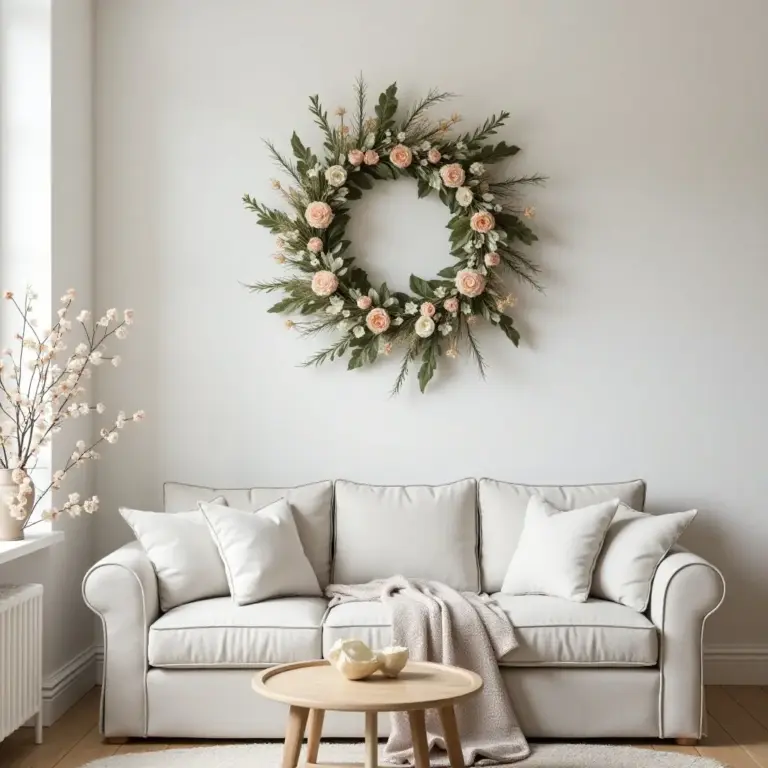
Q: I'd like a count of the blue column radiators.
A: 0